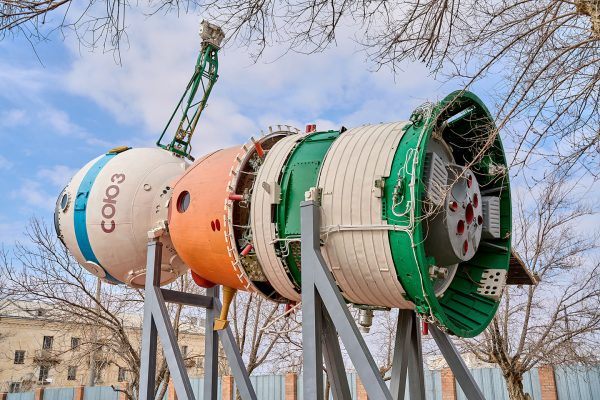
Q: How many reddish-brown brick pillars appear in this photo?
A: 10